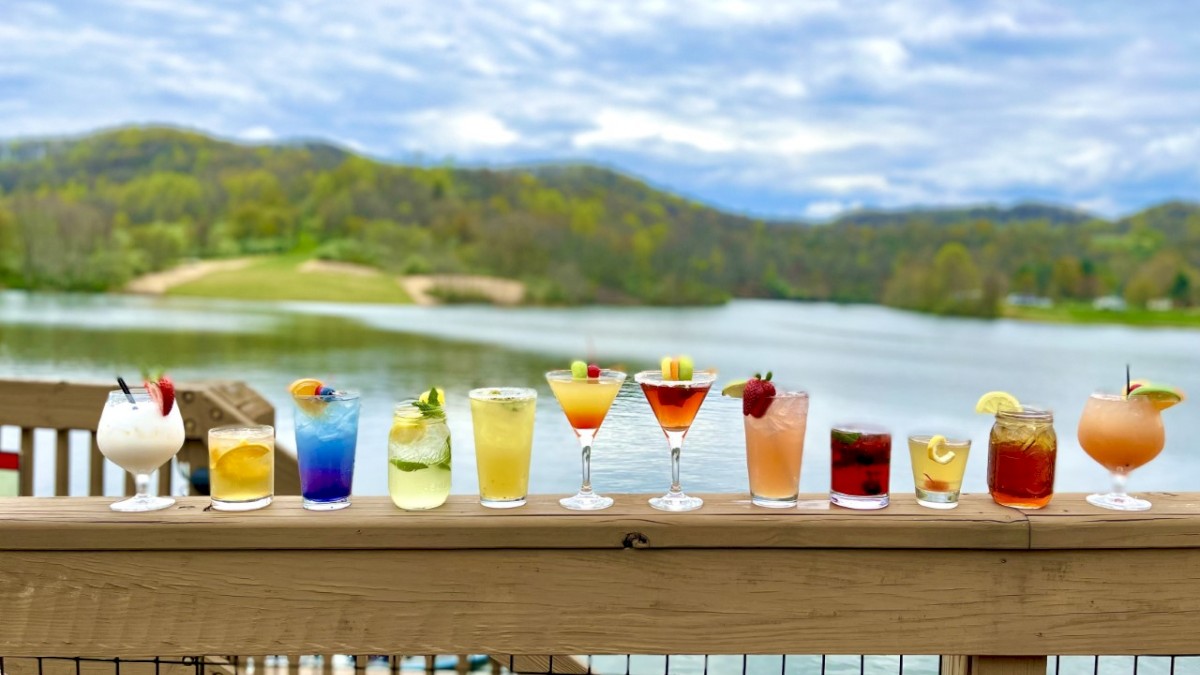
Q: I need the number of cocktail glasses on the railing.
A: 12